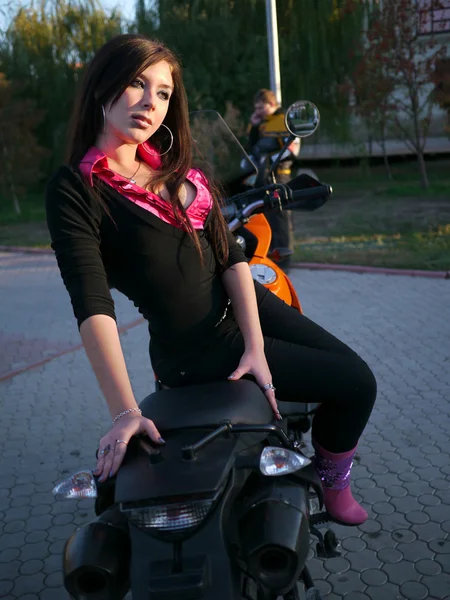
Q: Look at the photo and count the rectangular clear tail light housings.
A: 1